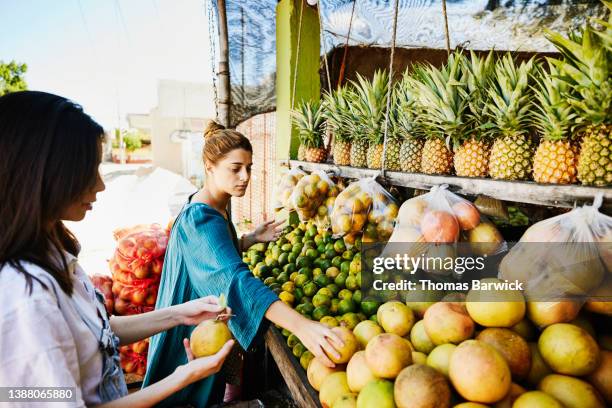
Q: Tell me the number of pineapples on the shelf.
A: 11